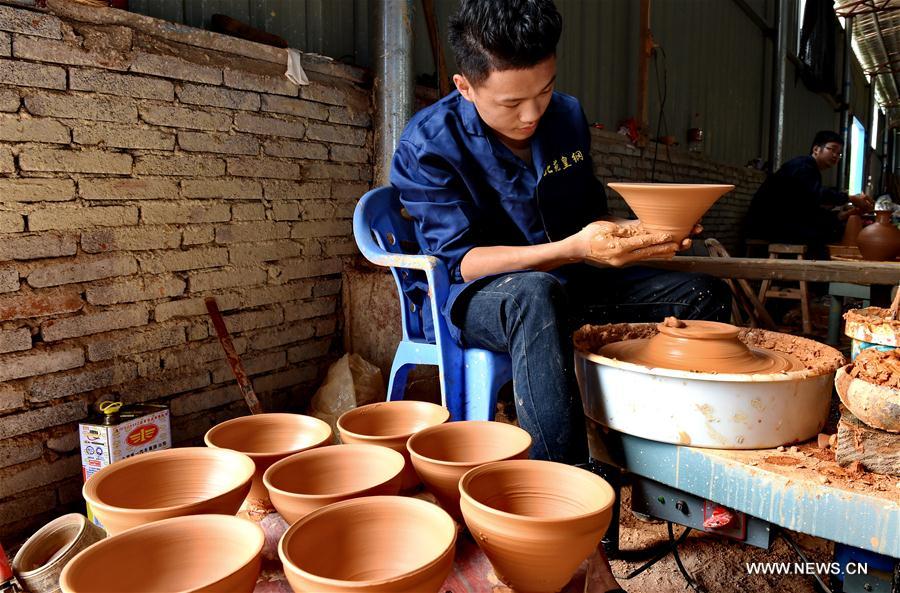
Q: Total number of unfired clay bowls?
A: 9